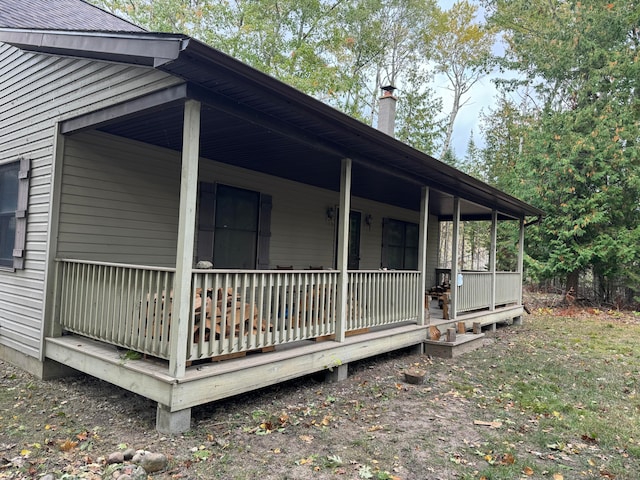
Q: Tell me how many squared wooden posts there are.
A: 6